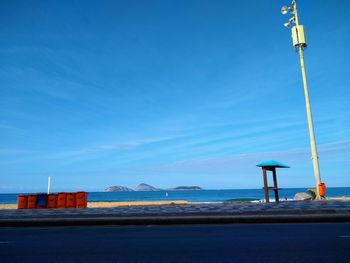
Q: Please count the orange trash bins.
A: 7